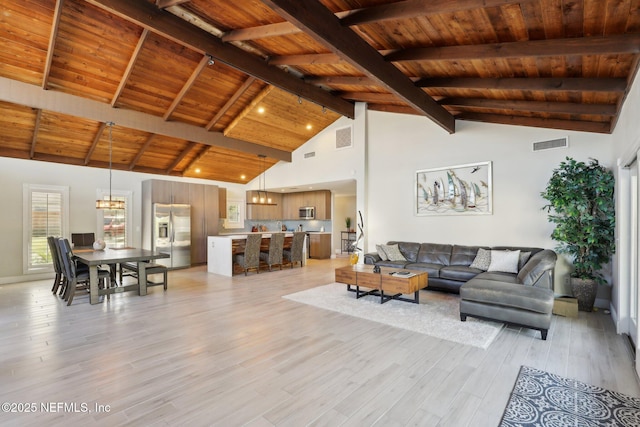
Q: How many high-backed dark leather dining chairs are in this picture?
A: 4